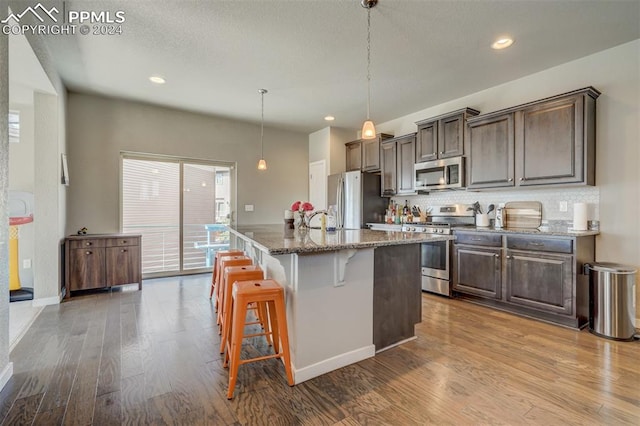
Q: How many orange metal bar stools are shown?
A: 4